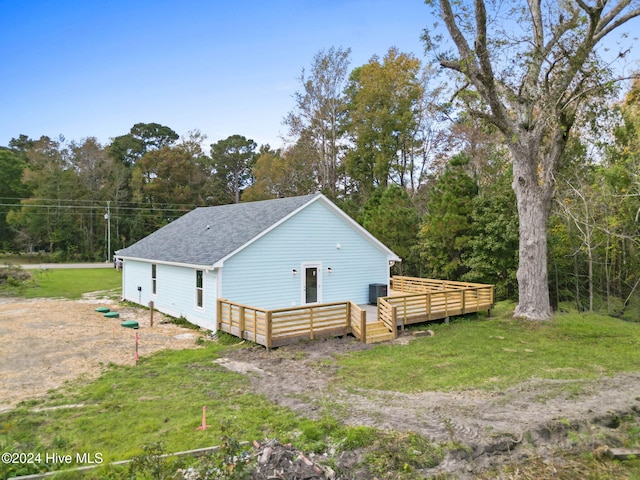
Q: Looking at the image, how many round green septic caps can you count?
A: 3